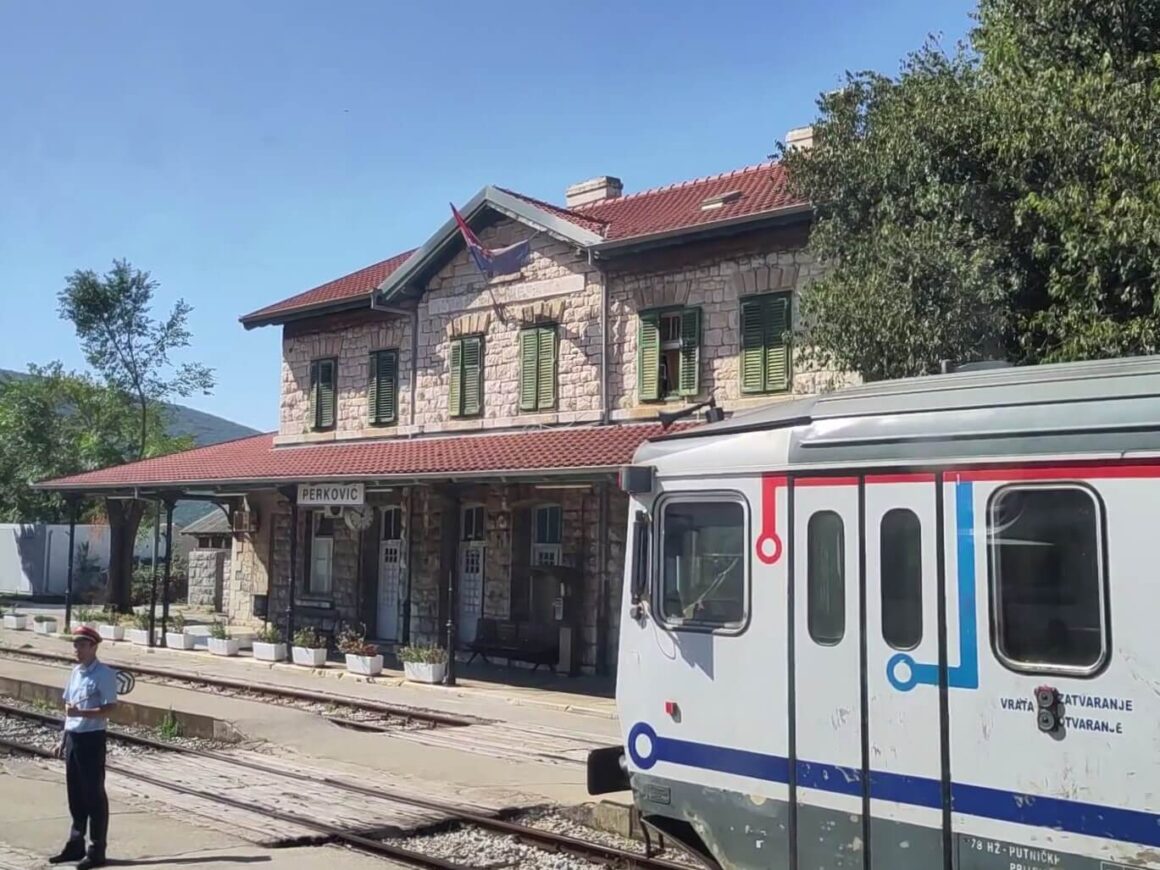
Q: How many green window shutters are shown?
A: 12